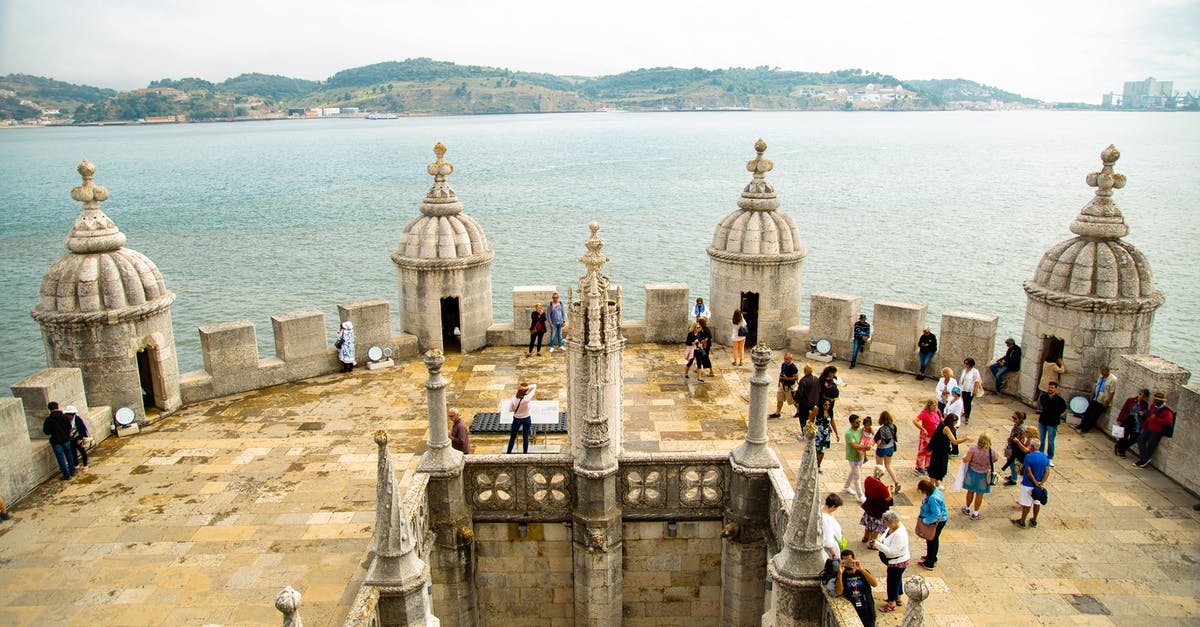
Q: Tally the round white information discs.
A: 4